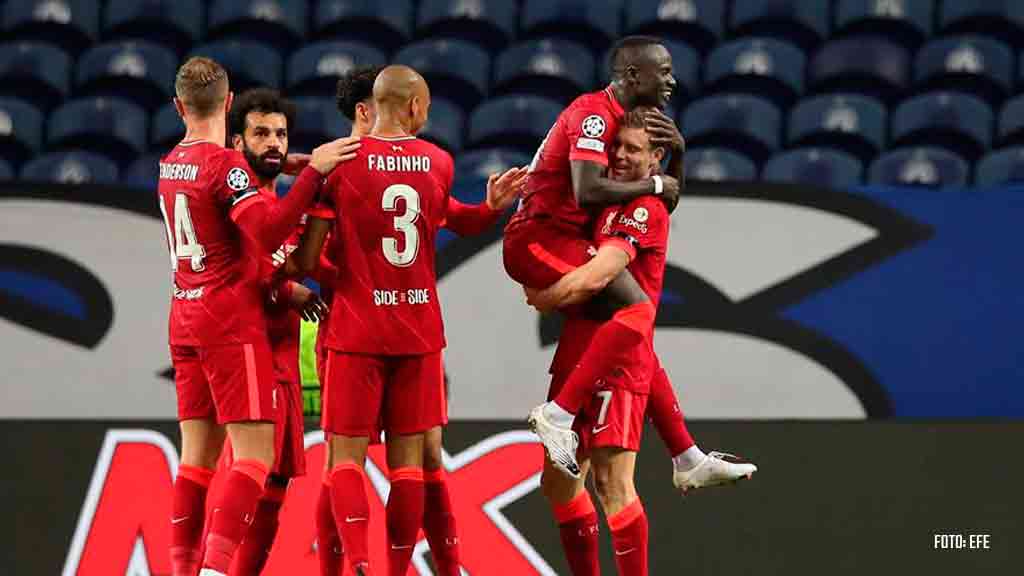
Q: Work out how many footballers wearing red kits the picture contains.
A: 6